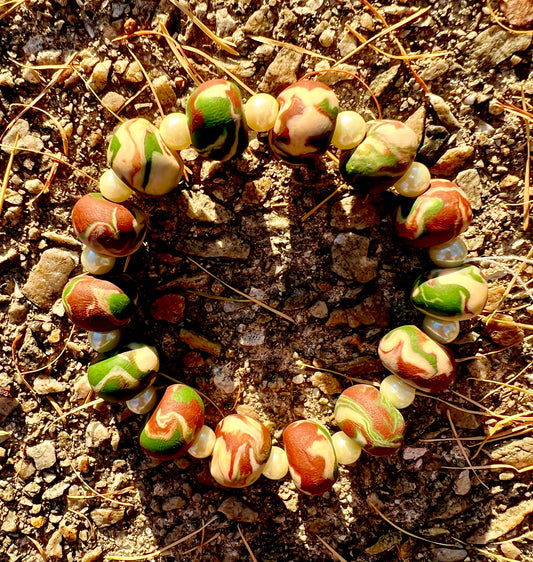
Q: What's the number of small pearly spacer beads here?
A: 14